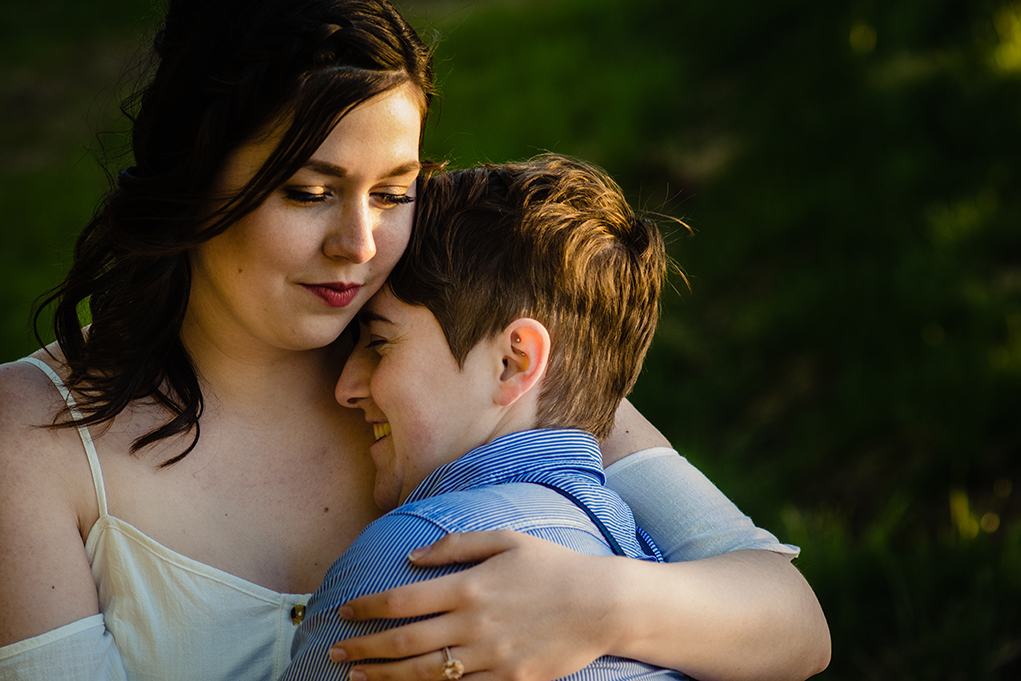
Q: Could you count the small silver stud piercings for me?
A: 2